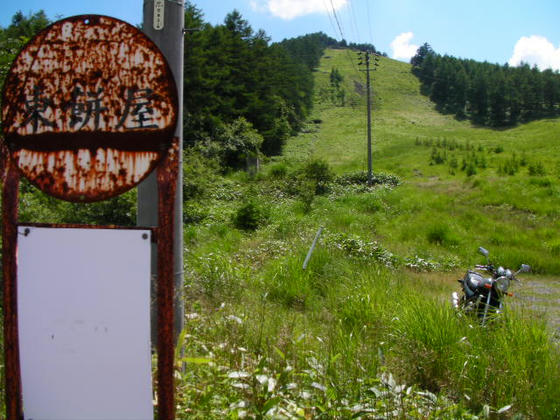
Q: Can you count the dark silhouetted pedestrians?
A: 0